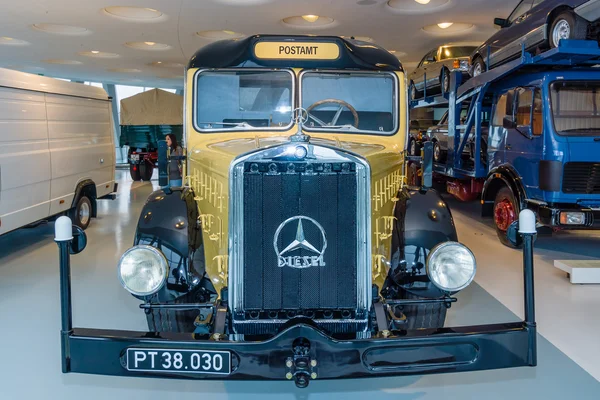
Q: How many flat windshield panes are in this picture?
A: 2